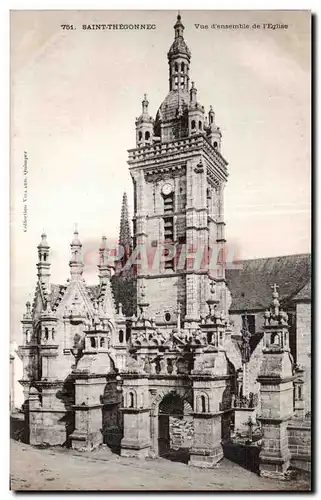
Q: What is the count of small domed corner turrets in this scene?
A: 3